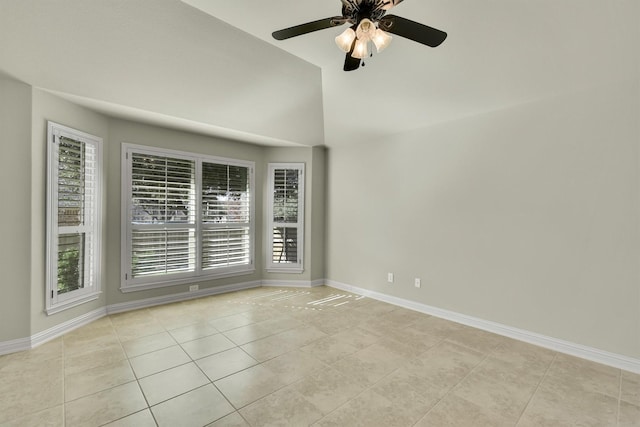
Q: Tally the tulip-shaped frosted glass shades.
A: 4